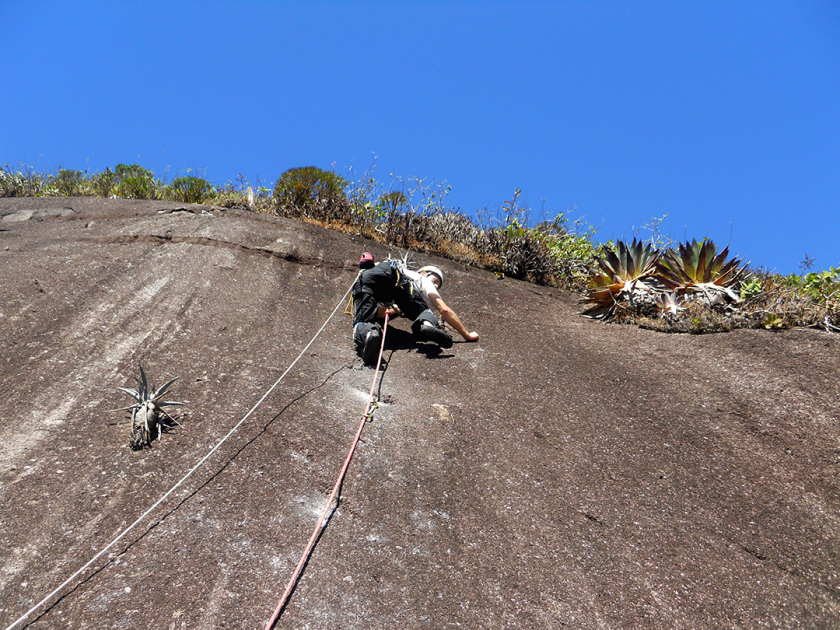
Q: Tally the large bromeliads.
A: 2